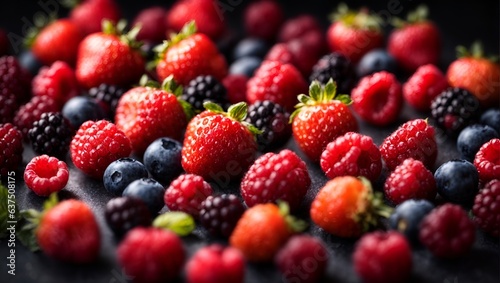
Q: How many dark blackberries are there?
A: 8